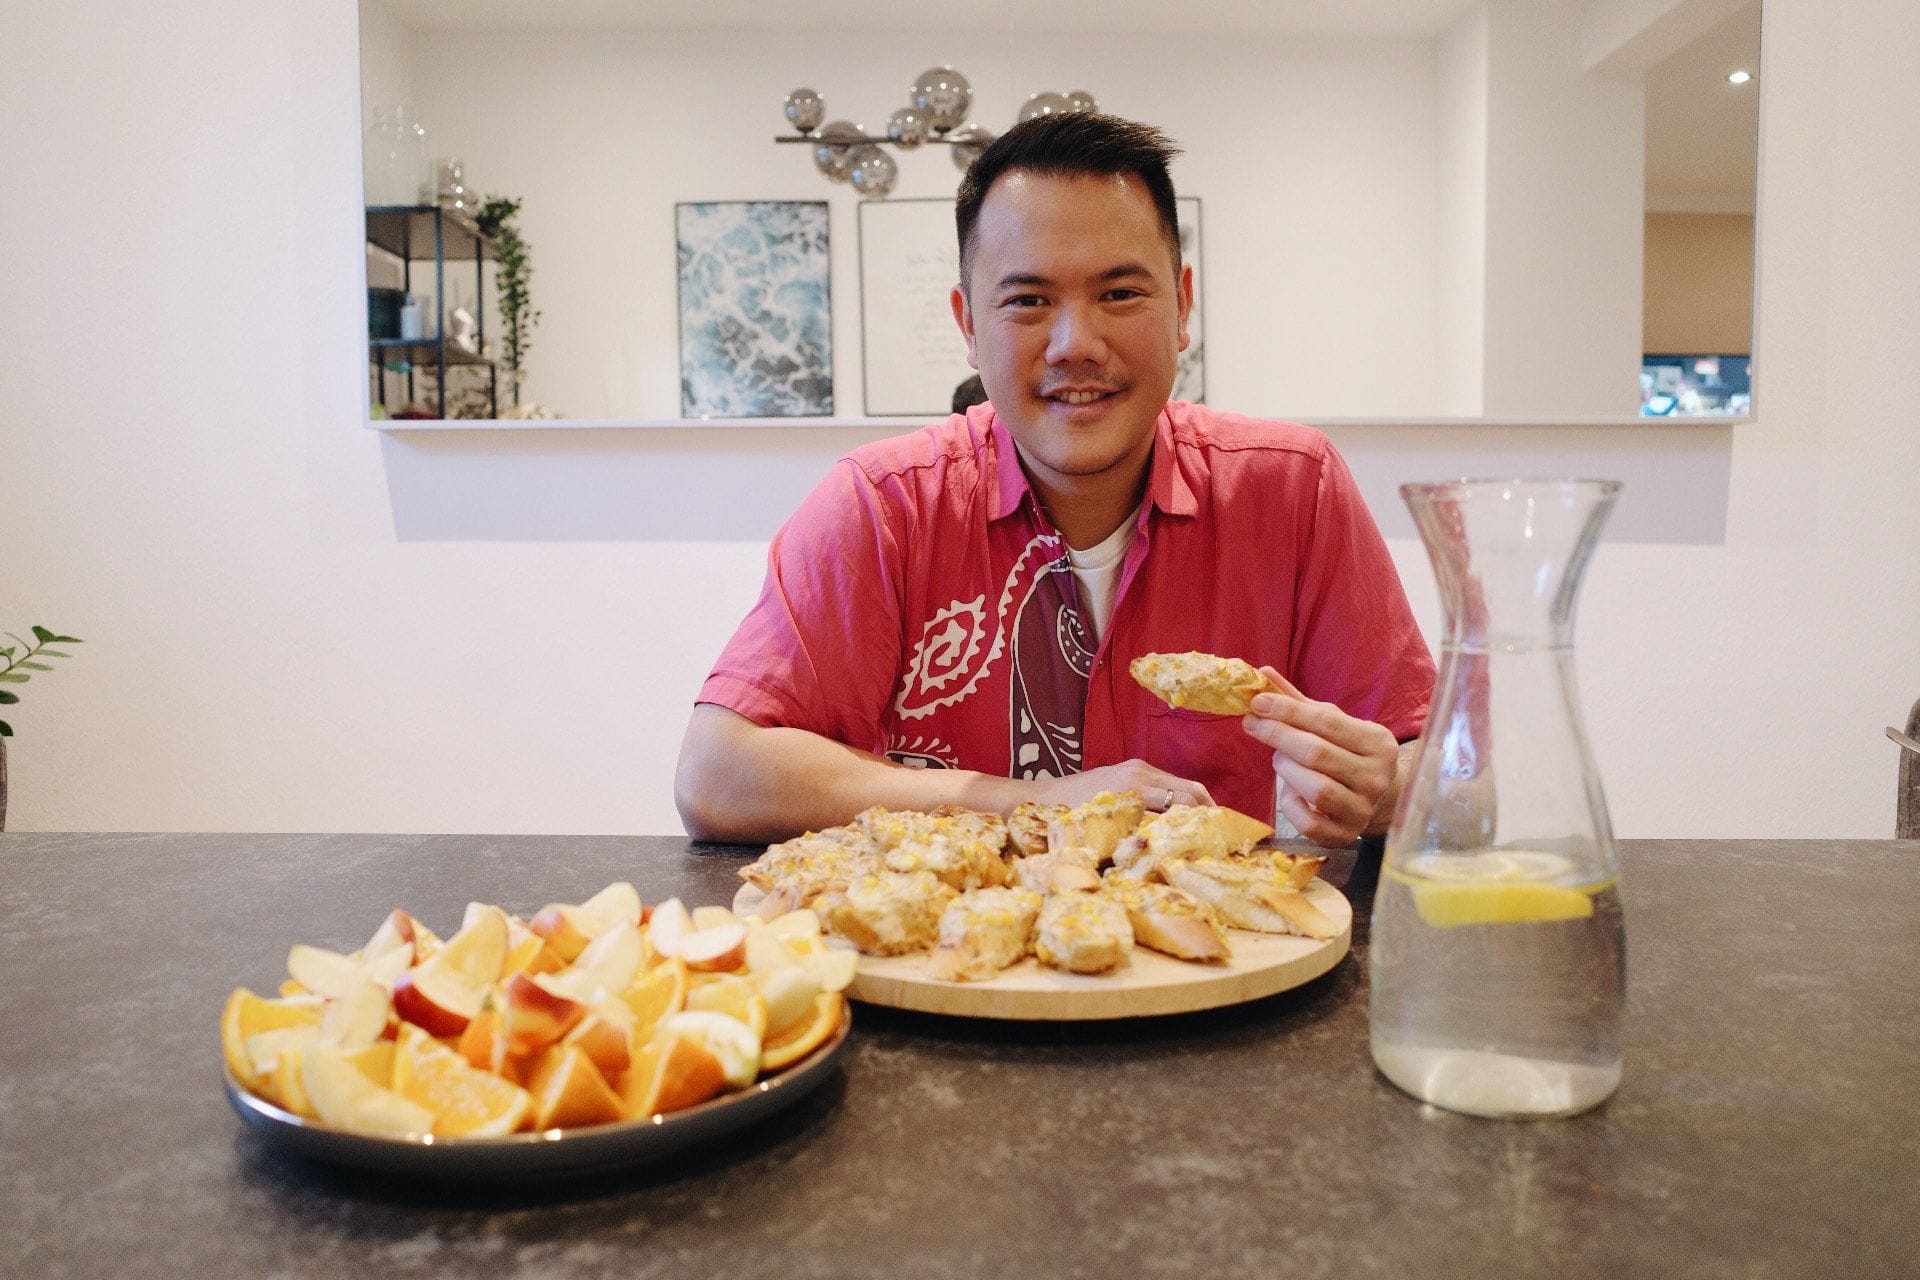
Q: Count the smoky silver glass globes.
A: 8